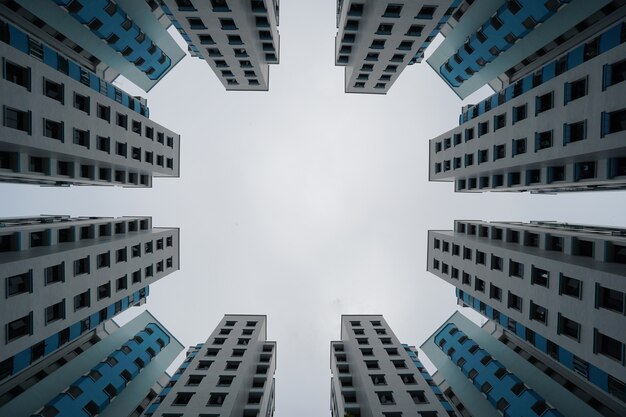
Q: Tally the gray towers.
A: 8